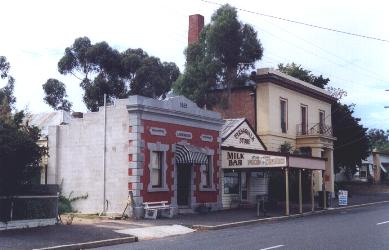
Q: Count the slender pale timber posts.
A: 4